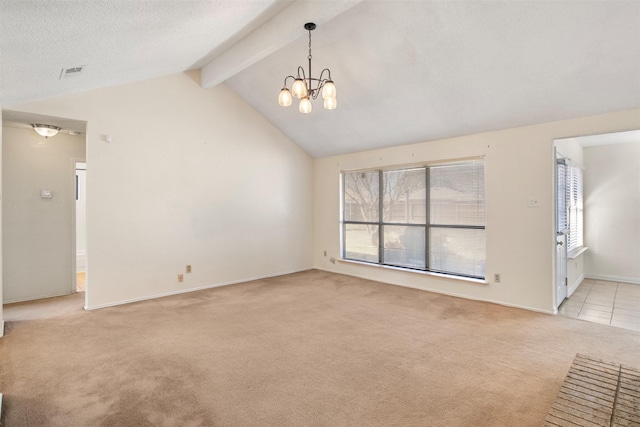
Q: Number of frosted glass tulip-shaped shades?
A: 5